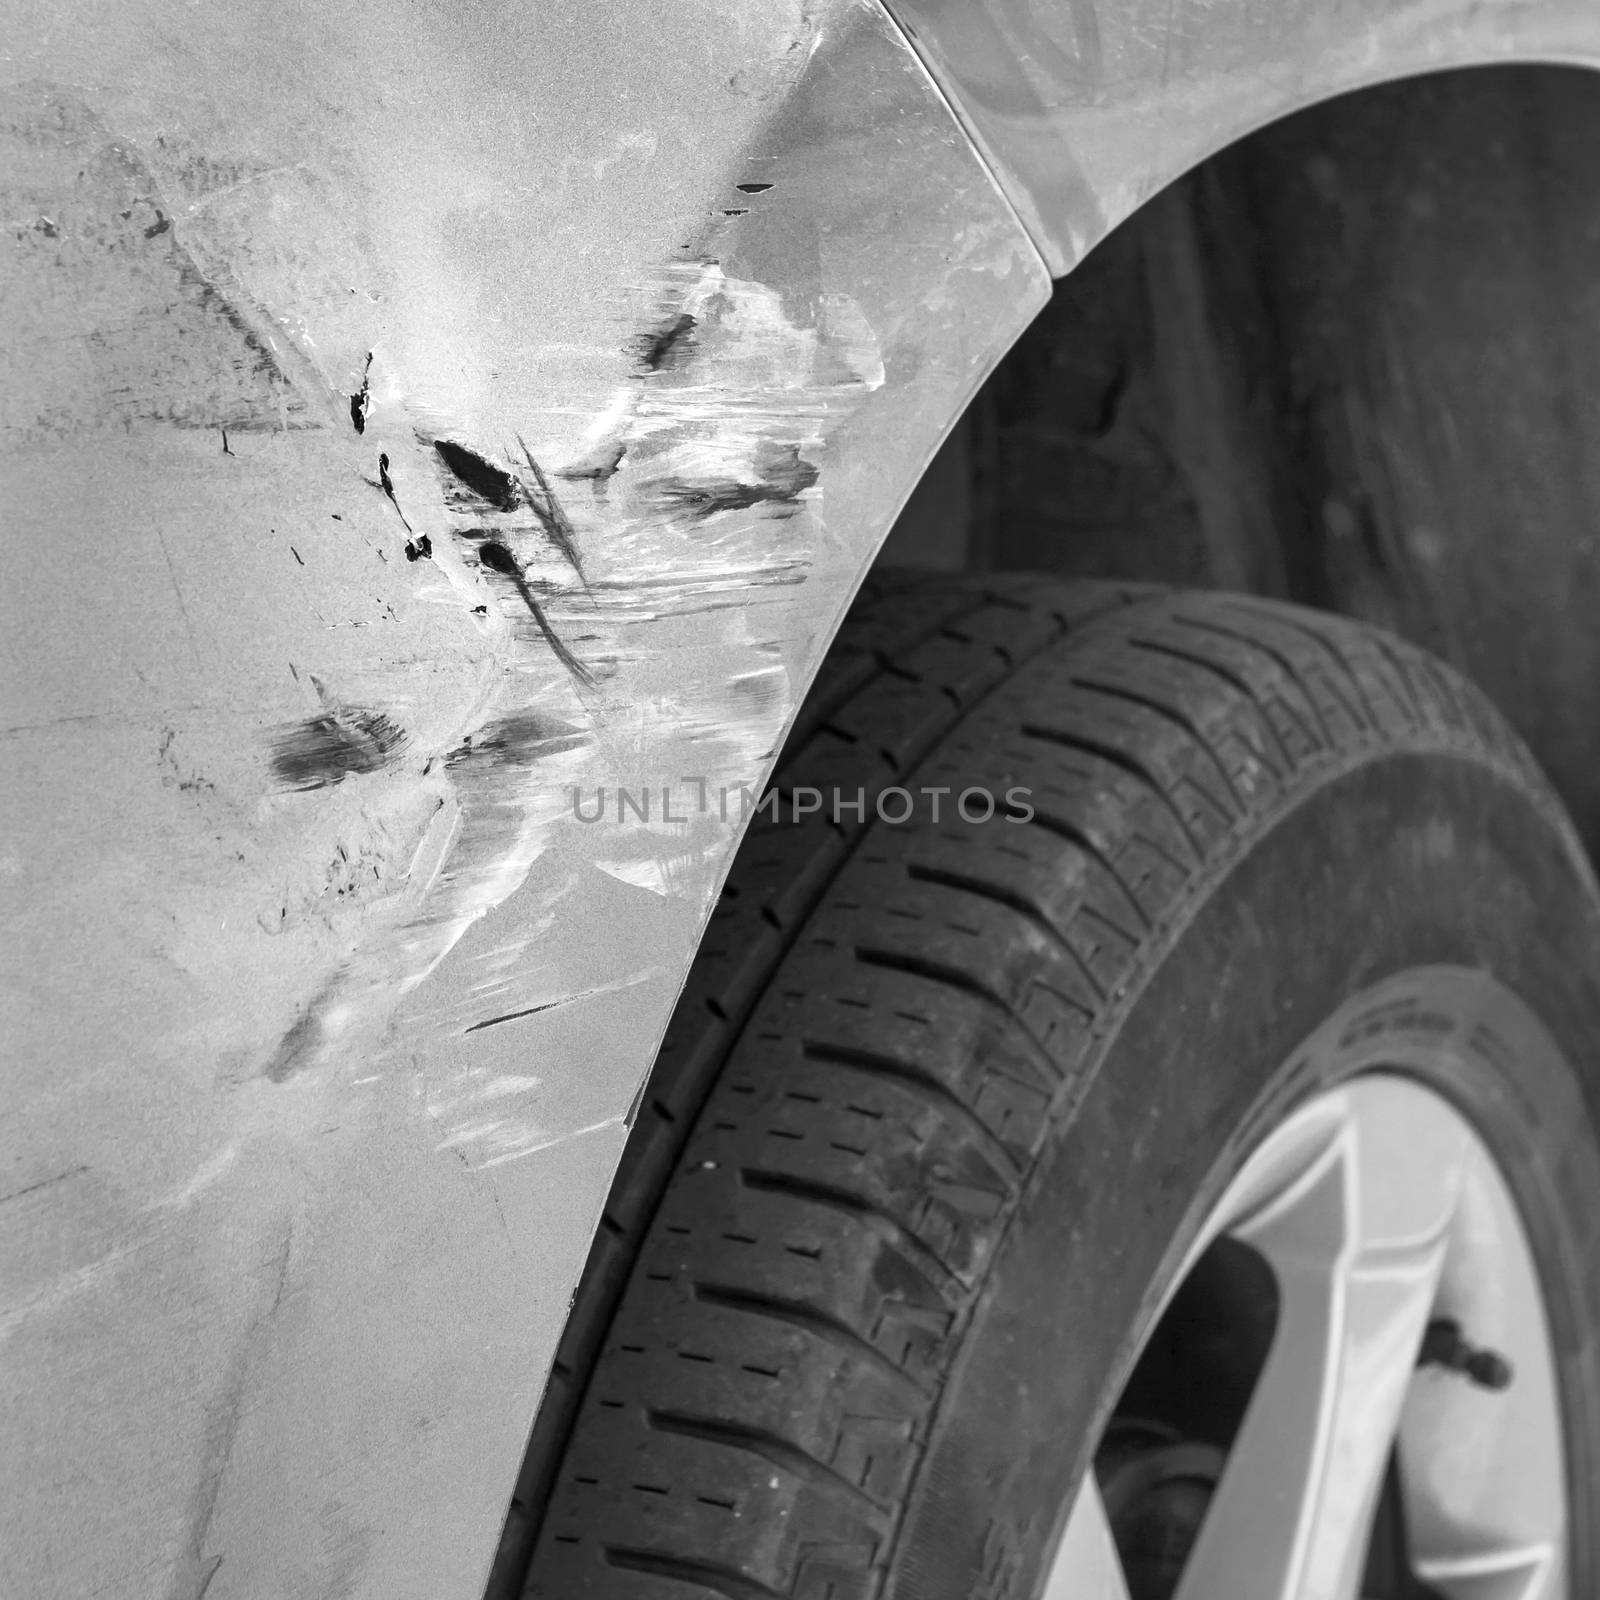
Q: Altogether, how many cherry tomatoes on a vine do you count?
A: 0